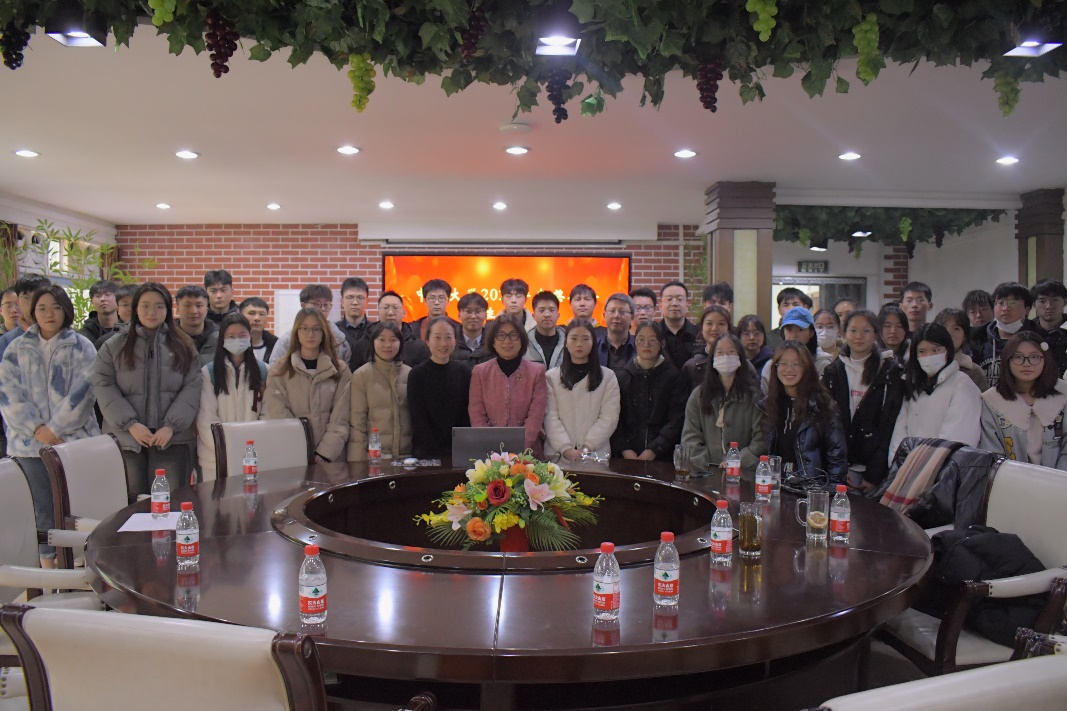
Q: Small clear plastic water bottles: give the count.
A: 11